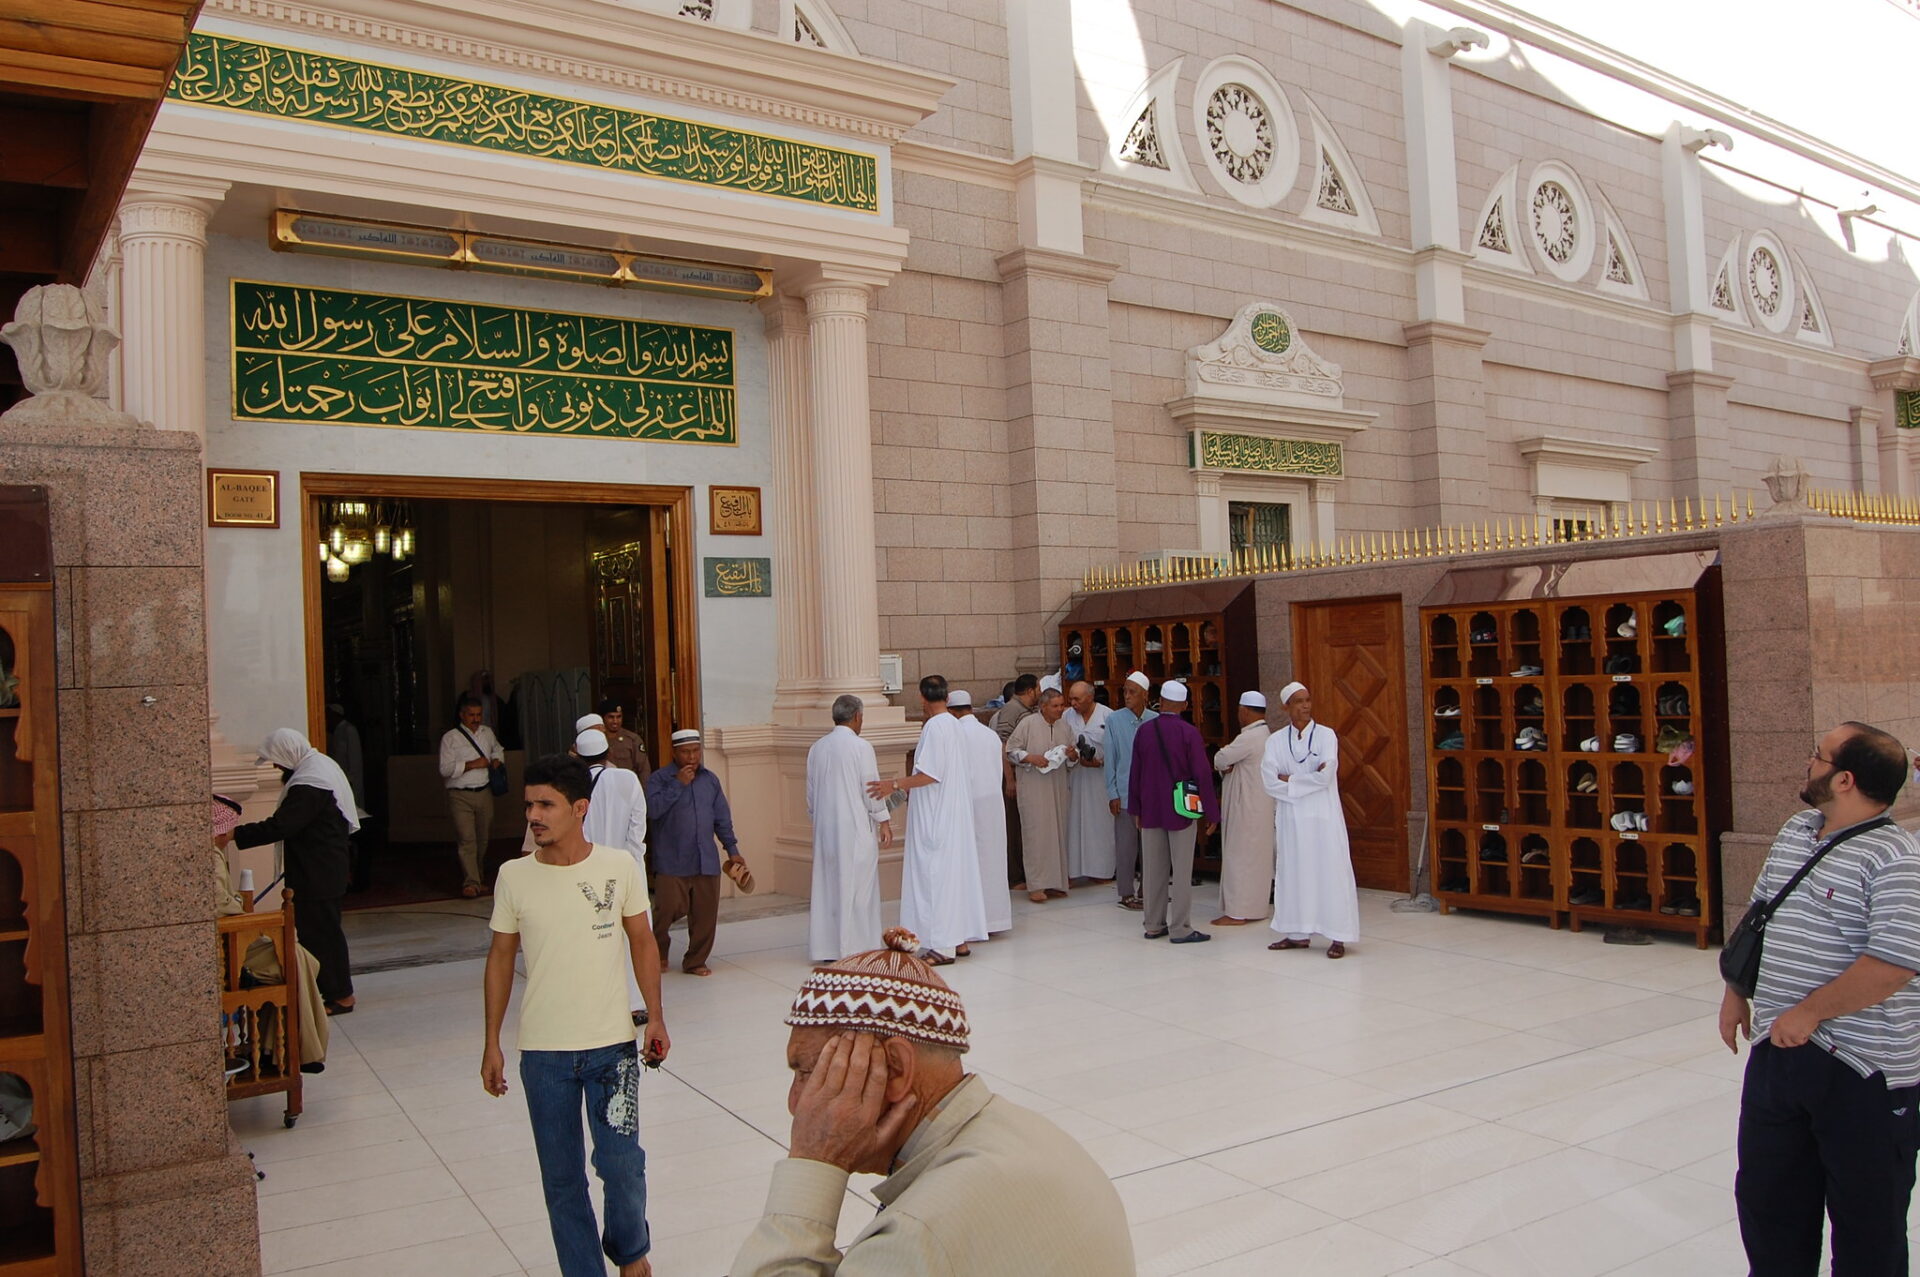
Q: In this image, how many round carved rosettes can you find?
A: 3